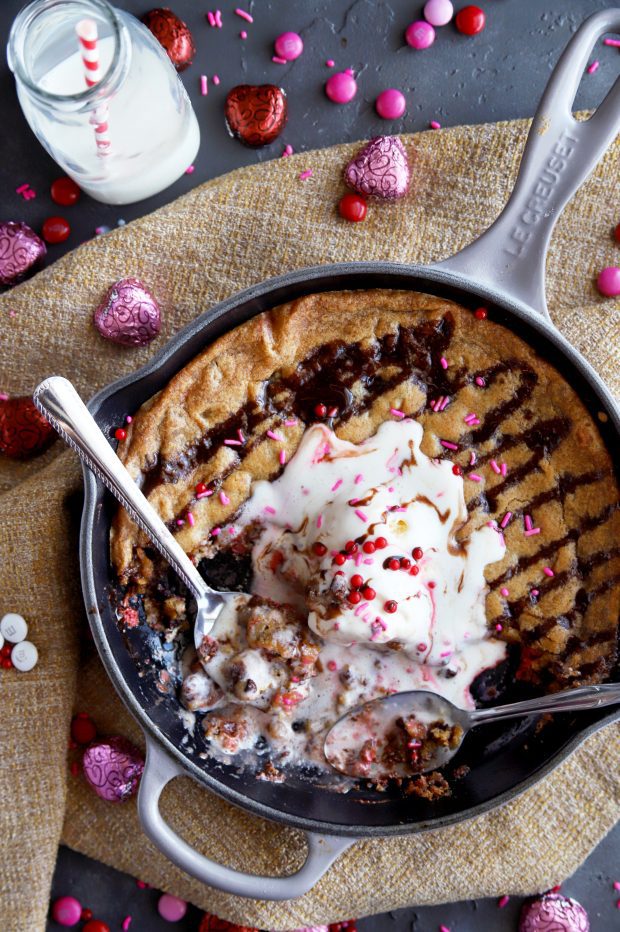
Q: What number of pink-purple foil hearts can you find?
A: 5